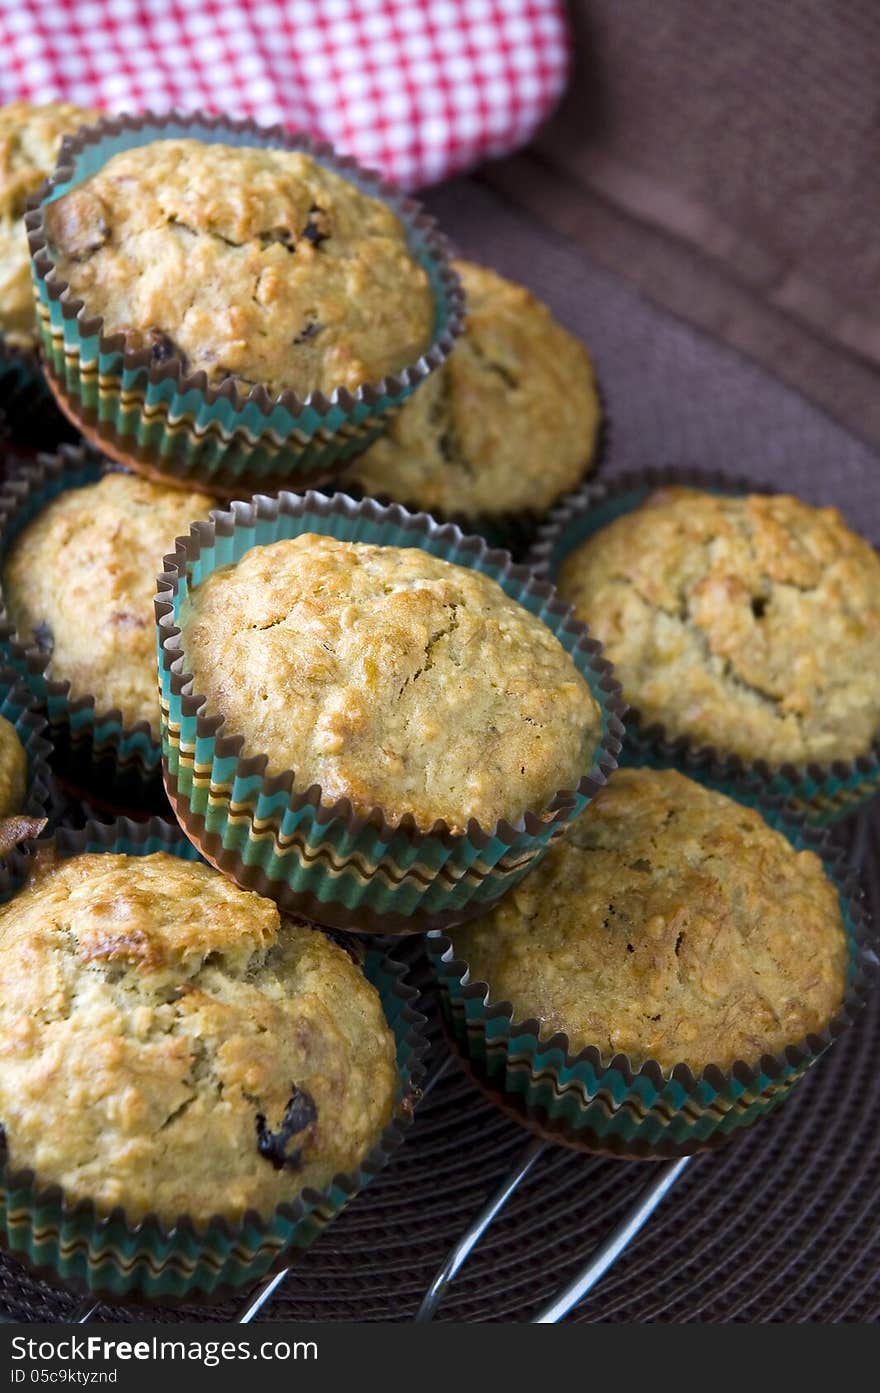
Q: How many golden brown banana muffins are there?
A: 9